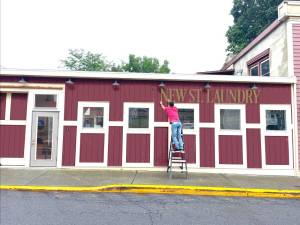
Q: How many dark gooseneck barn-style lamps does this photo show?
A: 6